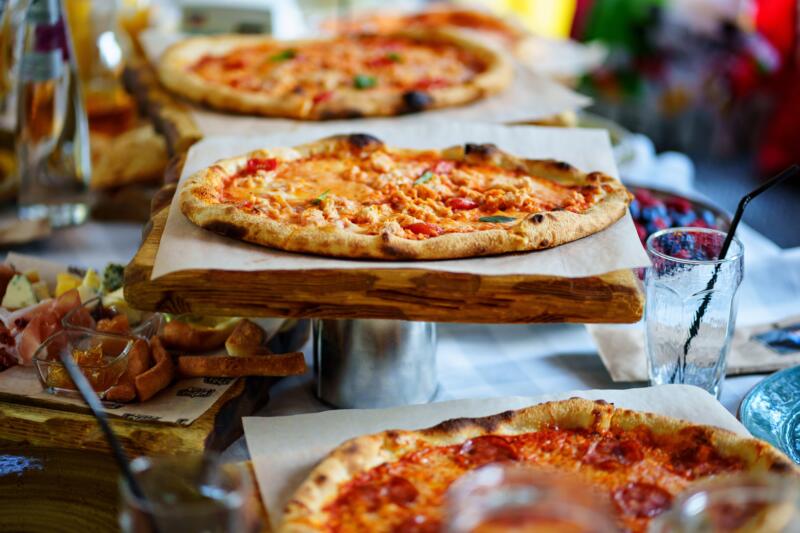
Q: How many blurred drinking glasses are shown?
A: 3